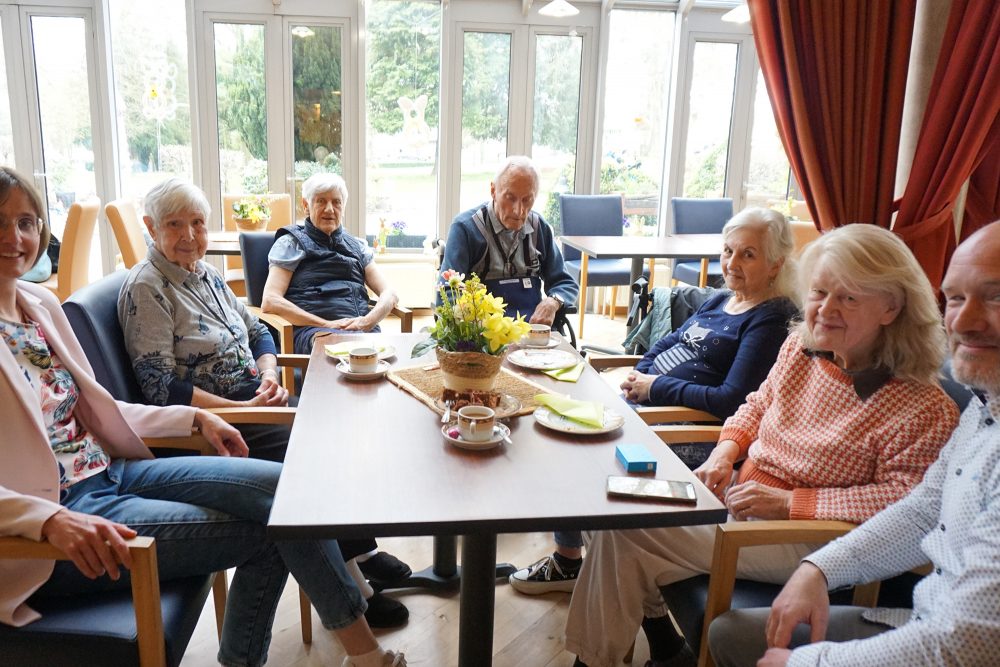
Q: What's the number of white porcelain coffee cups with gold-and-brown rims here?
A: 3